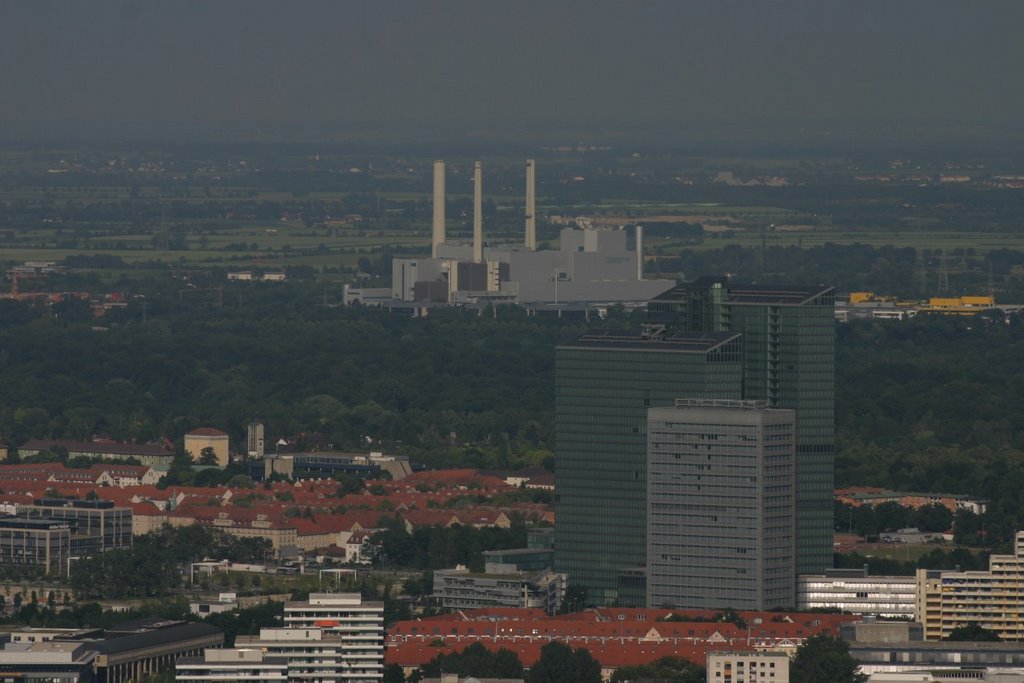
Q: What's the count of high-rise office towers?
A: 3